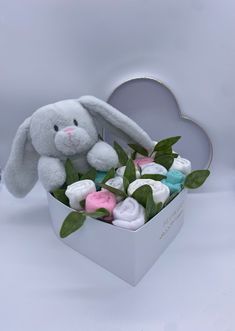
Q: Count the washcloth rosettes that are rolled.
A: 11